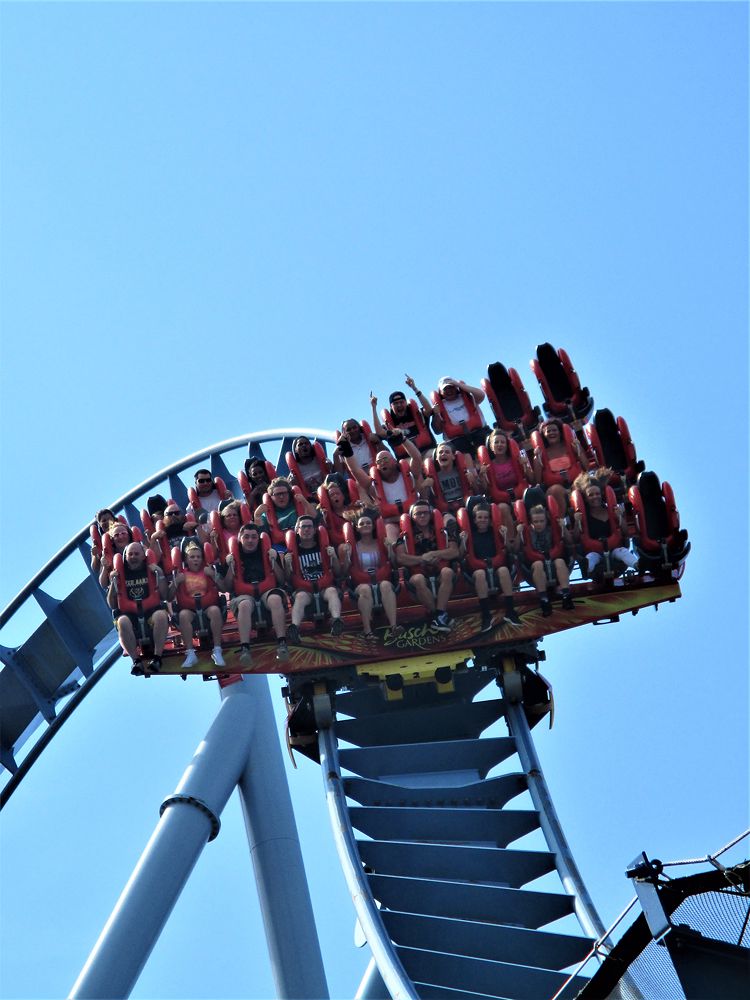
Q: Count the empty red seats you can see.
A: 4